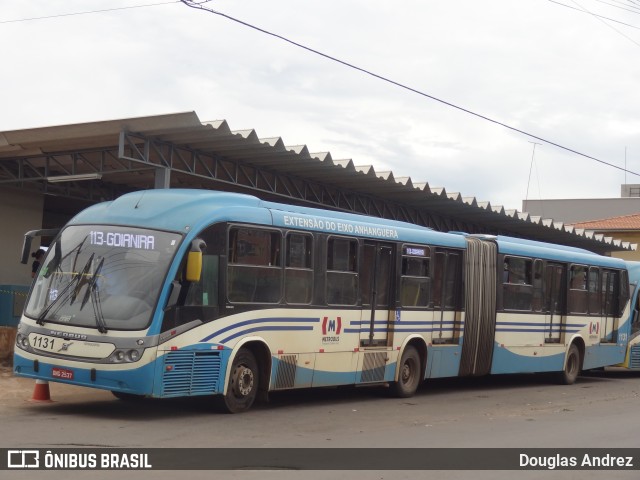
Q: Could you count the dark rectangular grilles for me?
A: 2